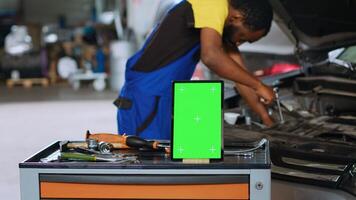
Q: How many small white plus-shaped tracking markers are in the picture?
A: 5